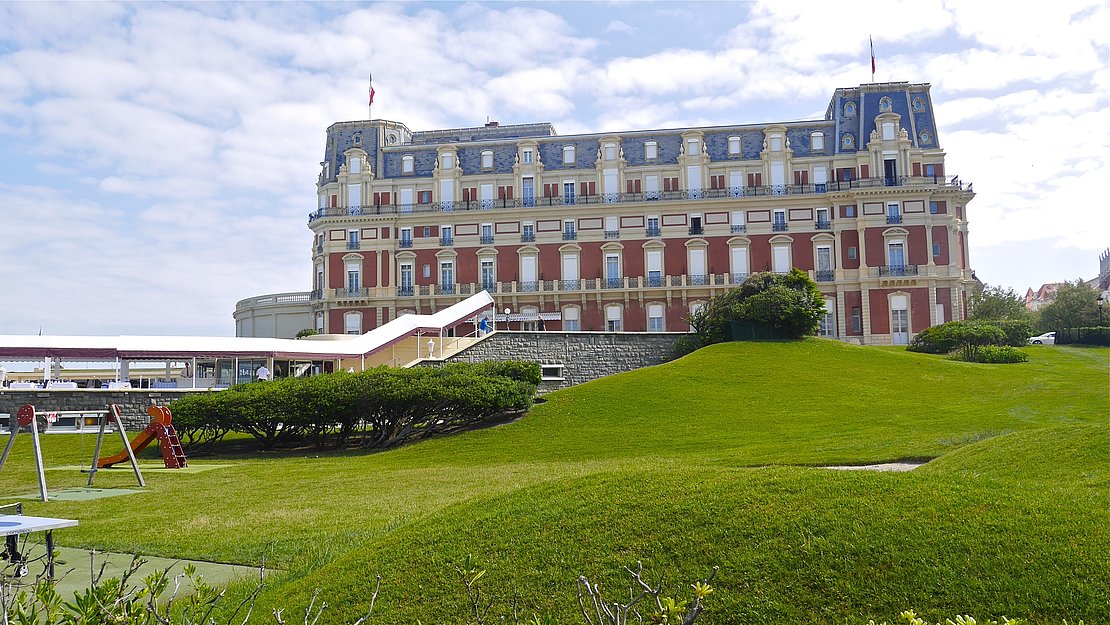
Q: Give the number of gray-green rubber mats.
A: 3